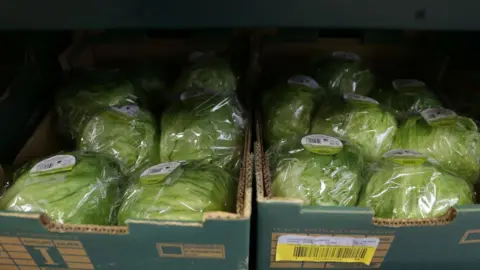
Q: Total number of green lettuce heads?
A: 13